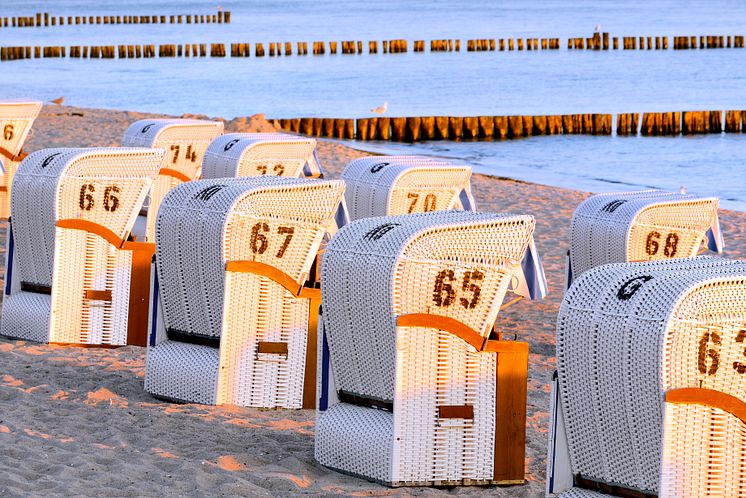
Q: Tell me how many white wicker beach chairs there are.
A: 9